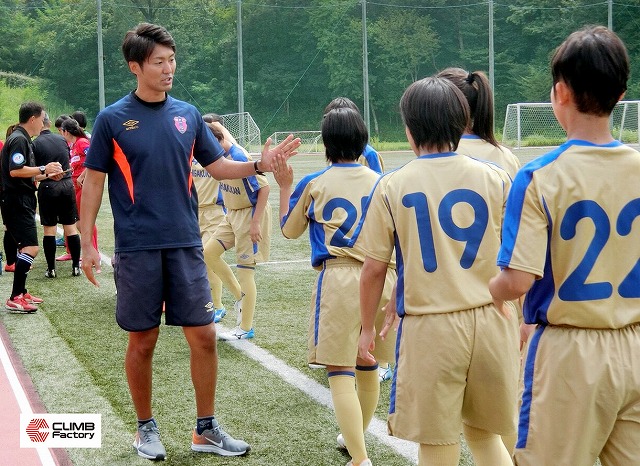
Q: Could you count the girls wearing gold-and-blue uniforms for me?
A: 7